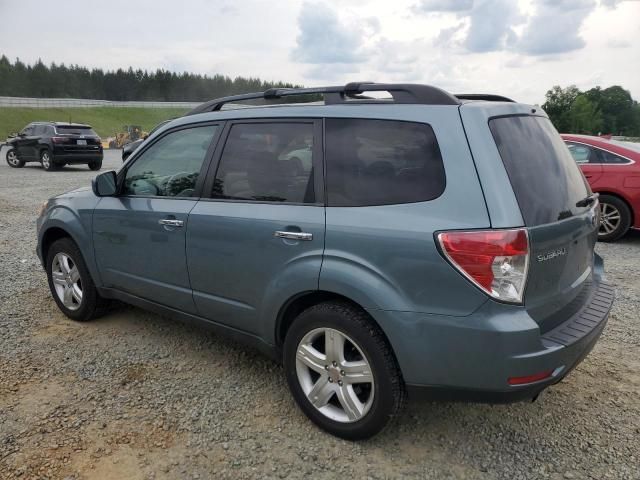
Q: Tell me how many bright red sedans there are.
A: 1